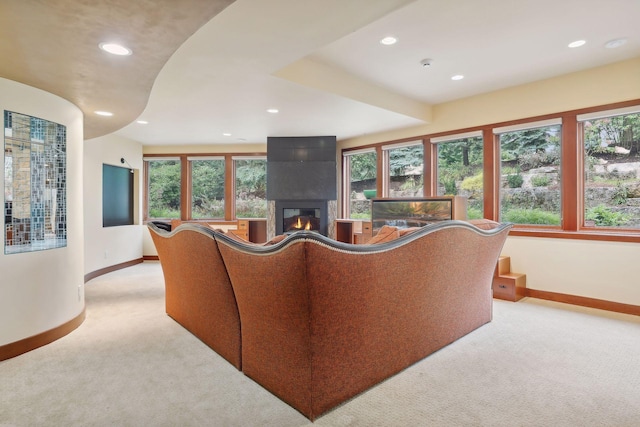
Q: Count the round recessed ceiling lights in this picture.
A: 8